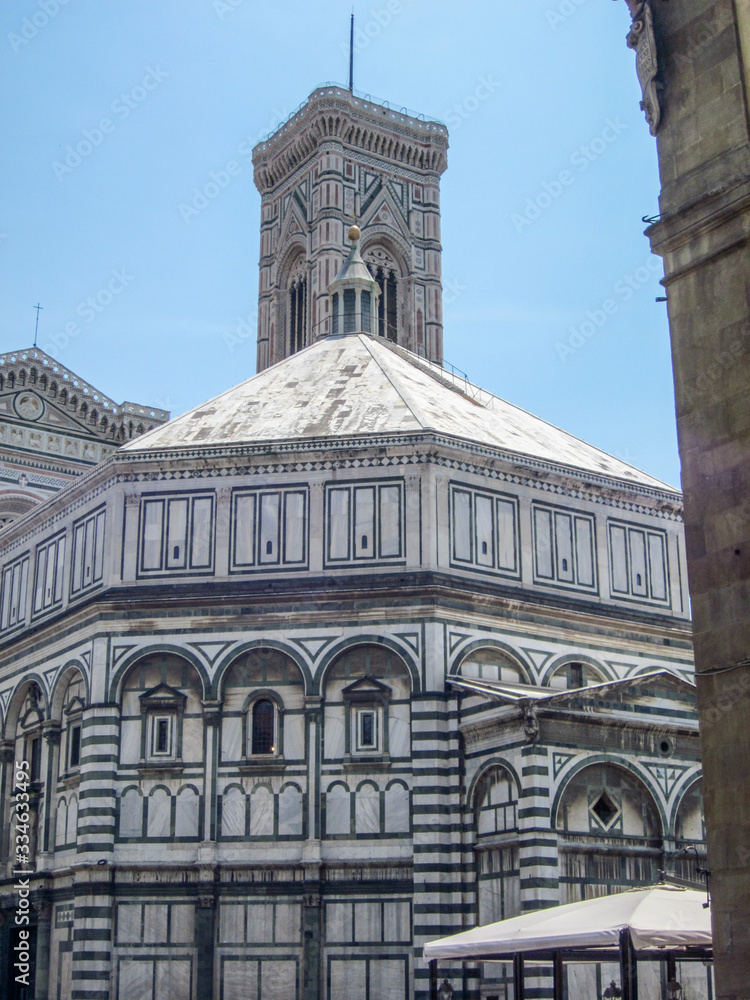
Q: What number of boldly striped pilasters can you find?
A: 3